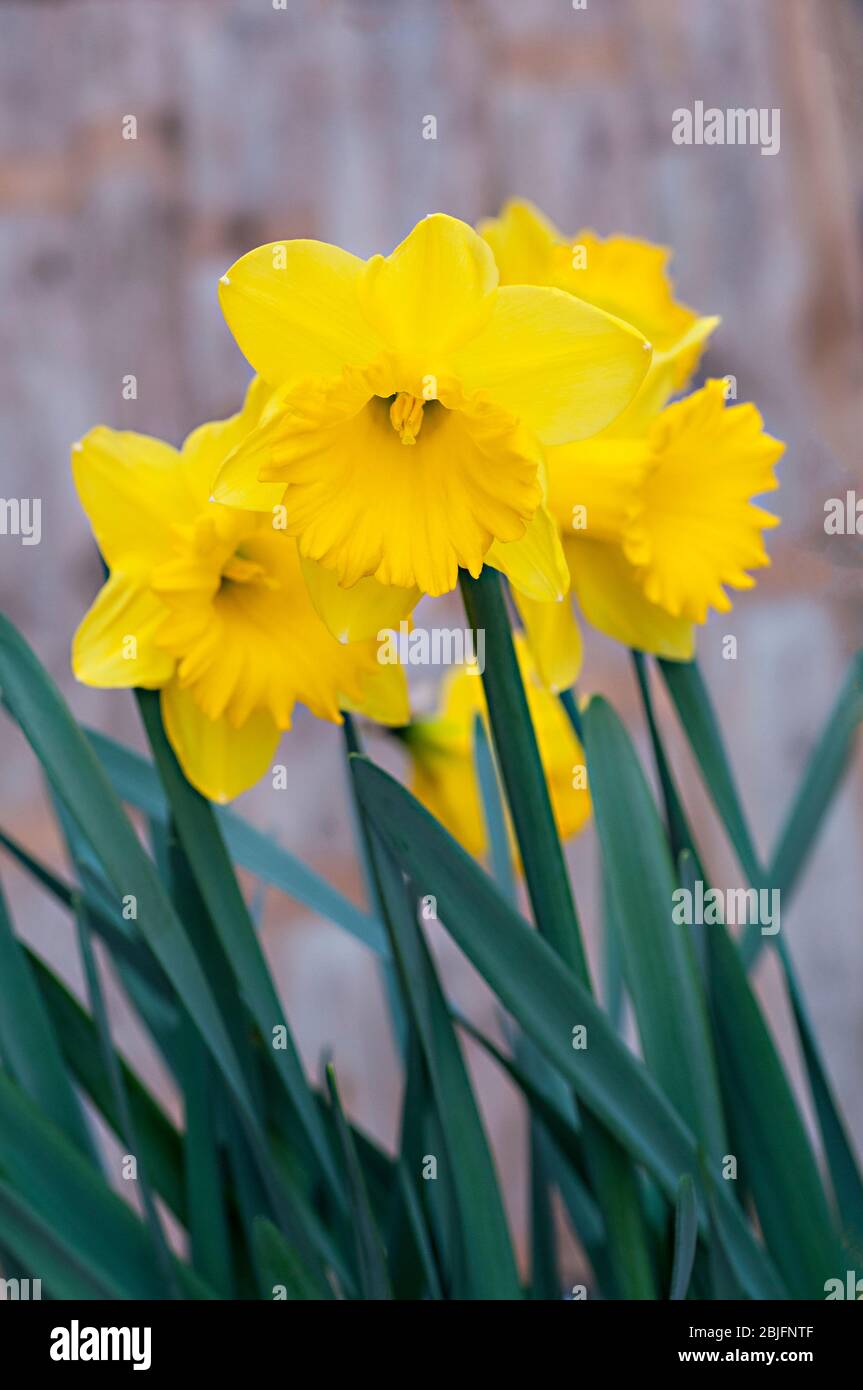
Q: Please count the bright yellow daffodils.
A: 5